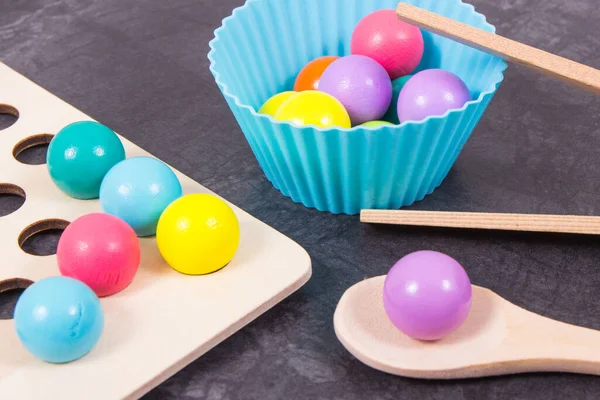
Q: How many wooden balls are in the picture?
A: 14